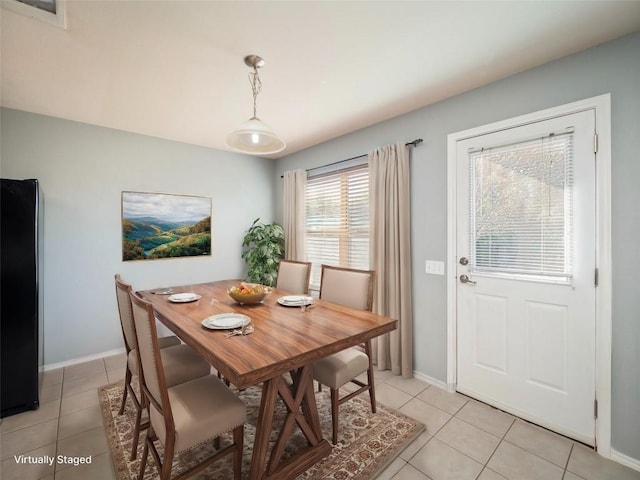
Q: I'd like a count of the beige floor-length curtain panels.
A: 2